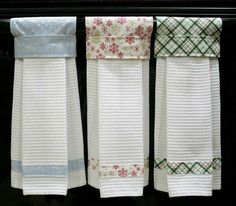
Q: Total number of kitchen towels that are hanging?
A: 3